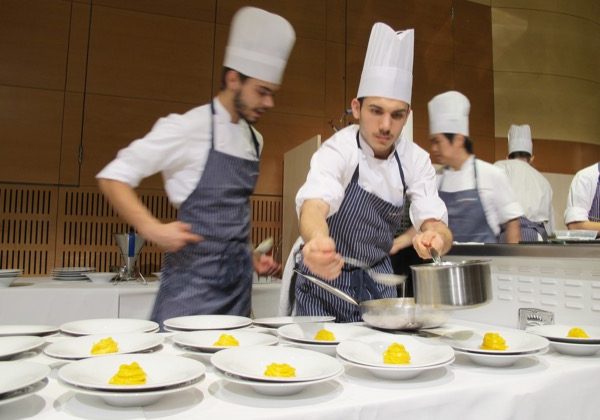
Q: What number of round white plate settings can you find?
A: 14